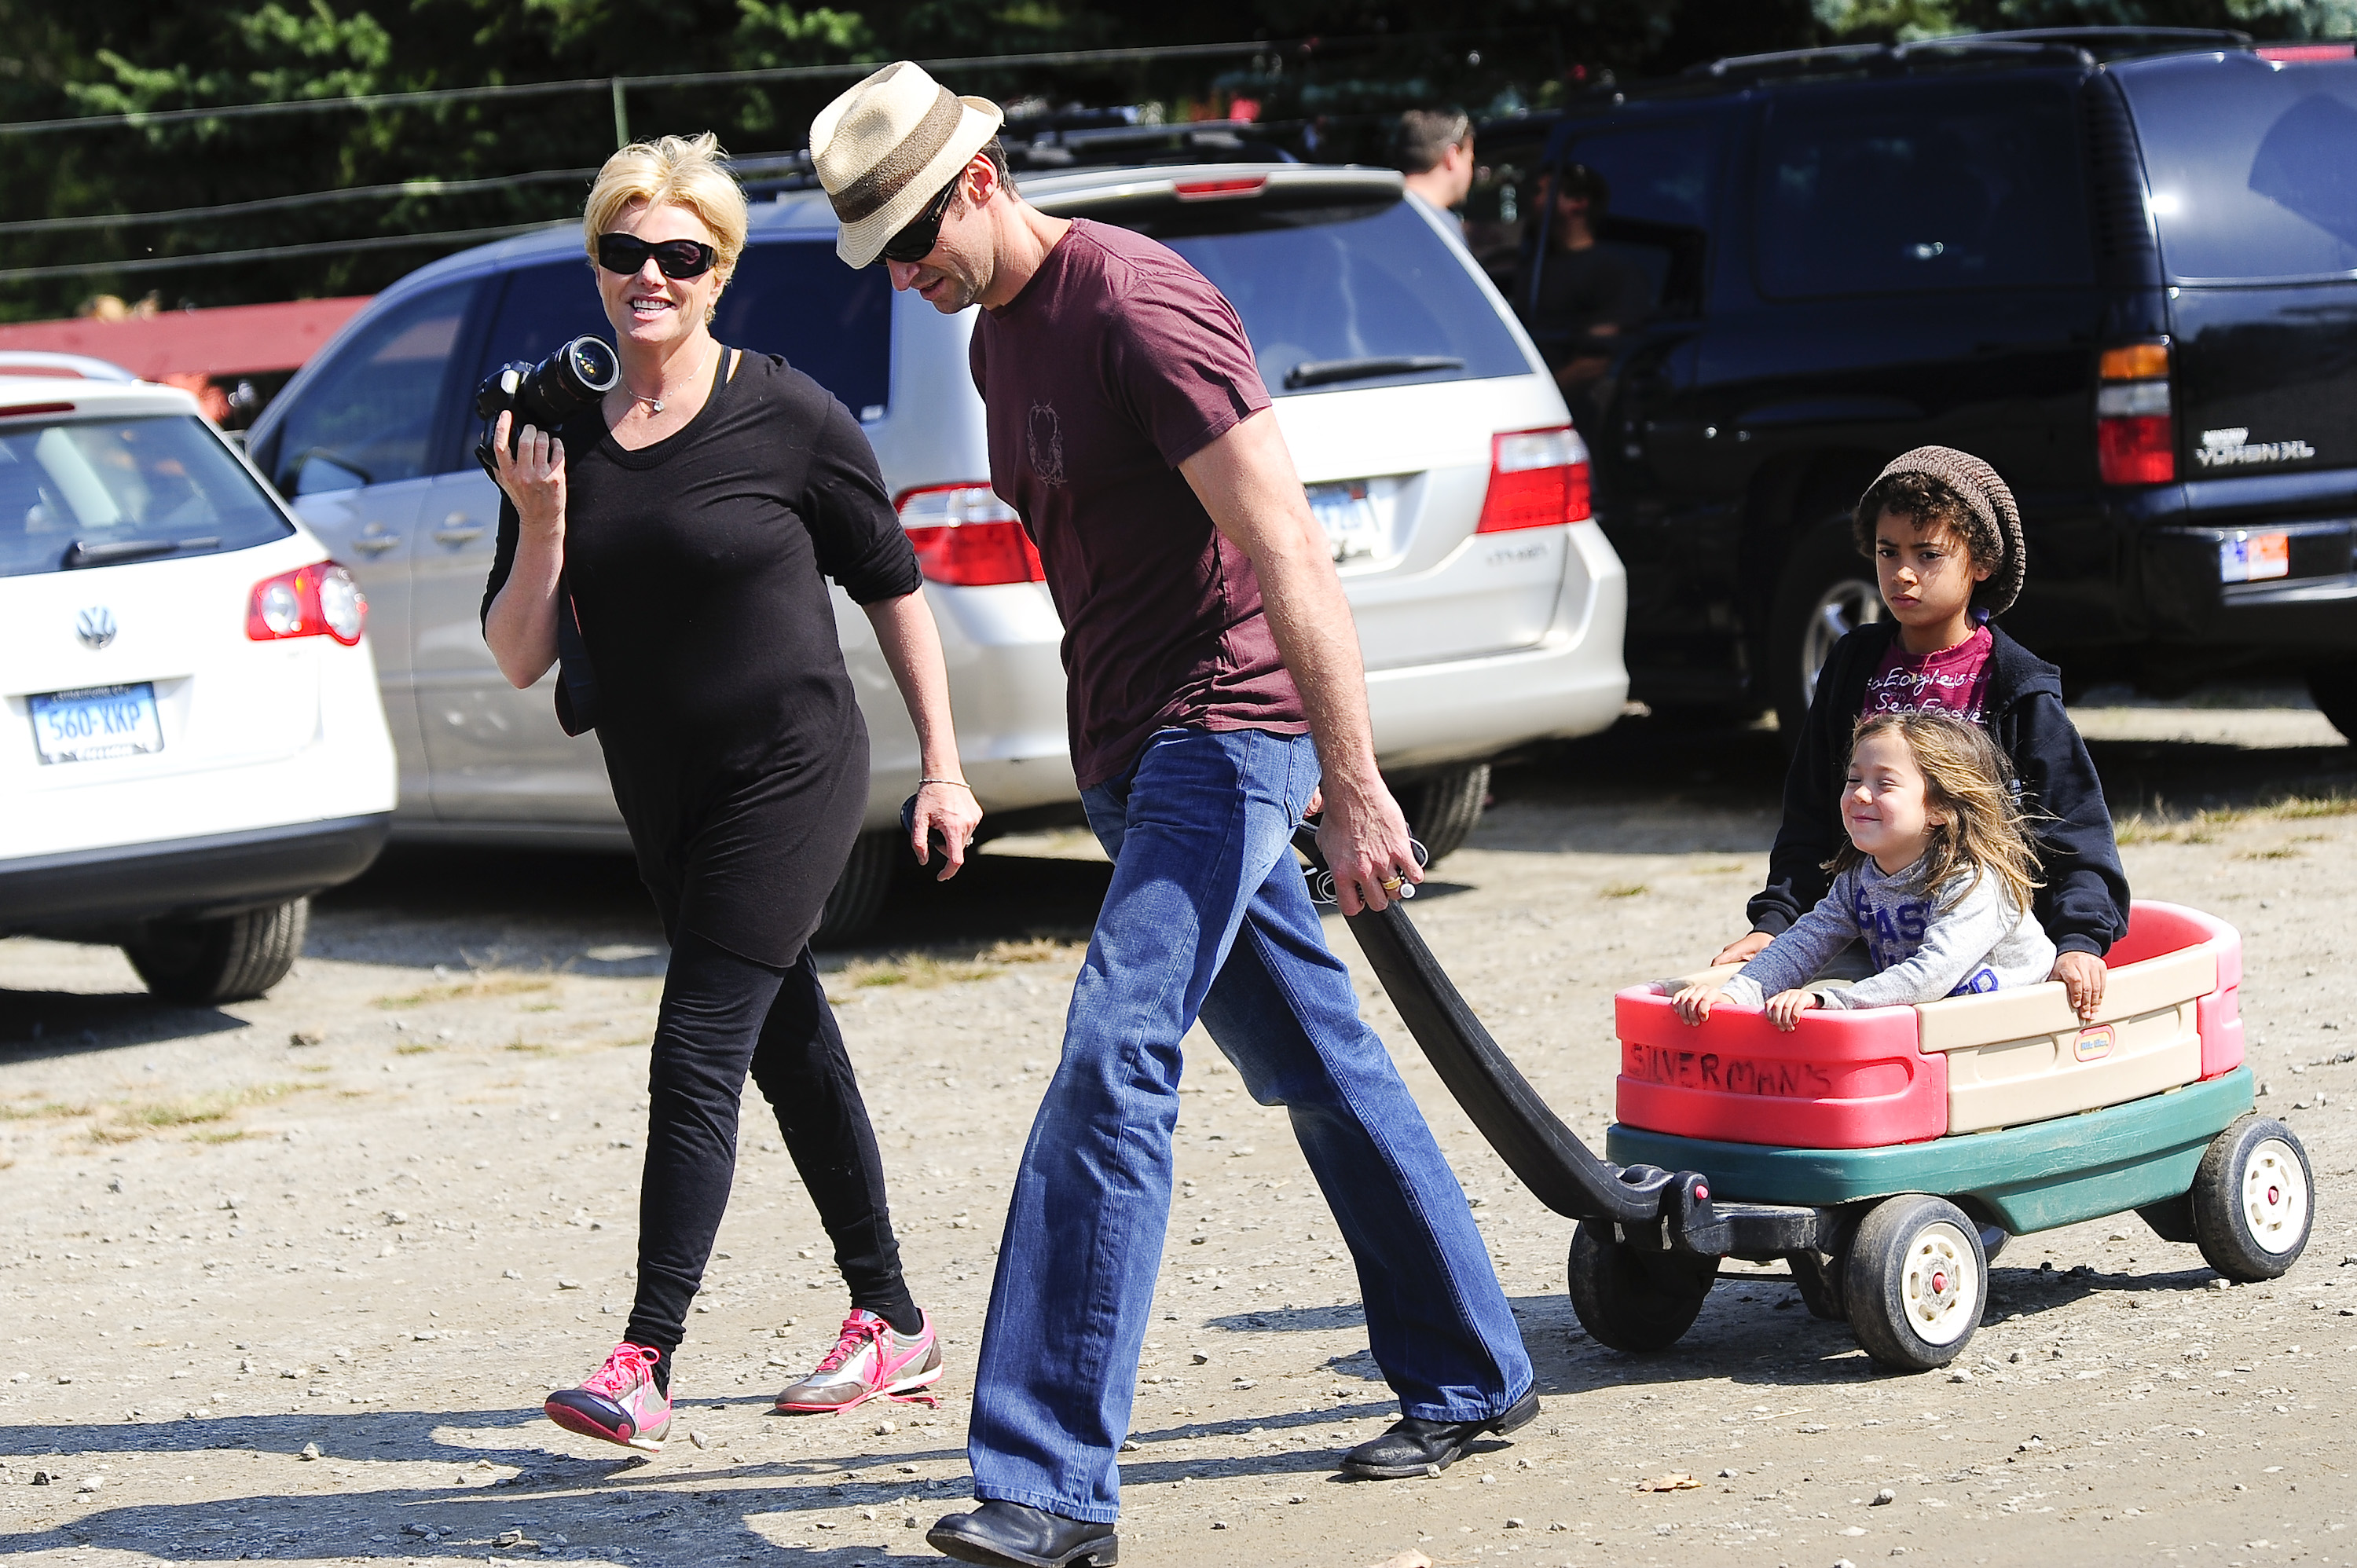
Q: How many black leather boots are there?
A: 2